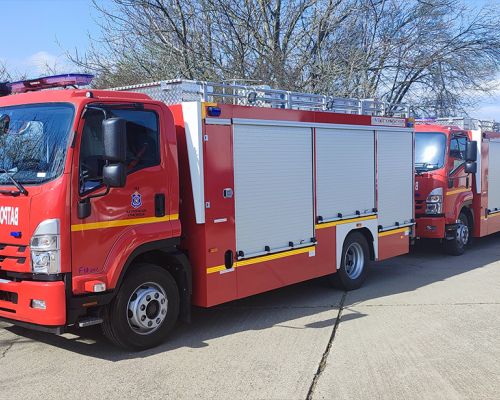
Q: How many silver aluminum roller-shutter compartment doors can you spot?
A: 4